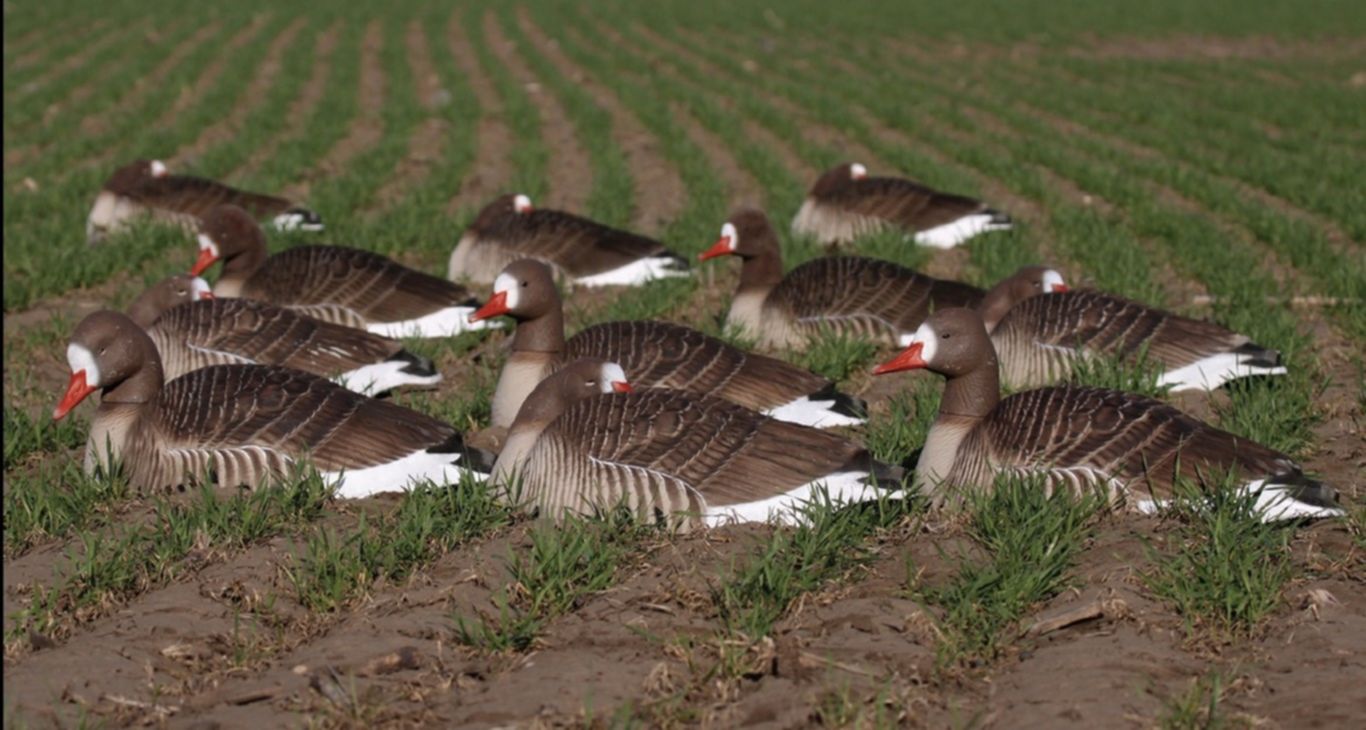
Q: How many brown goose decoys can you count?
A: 11